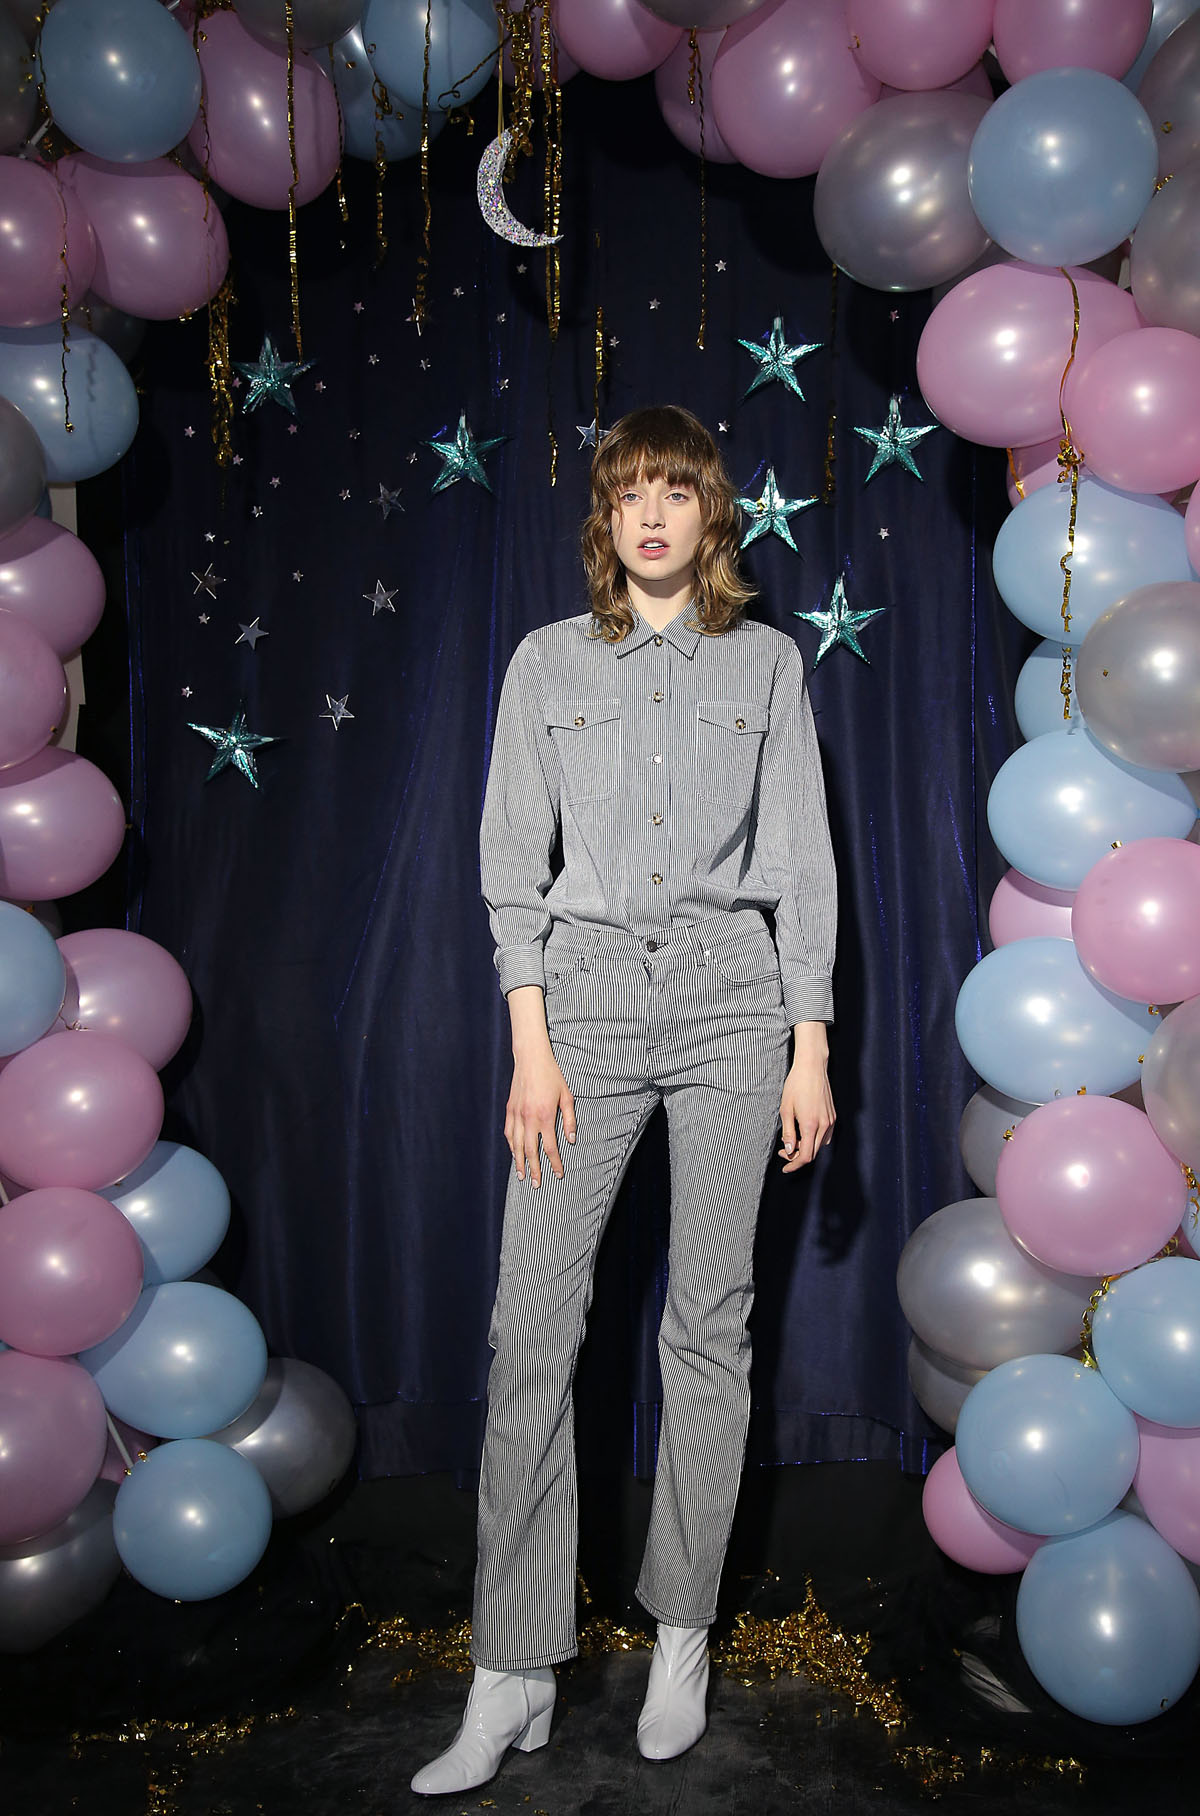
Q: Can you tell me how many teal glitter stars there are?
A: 7